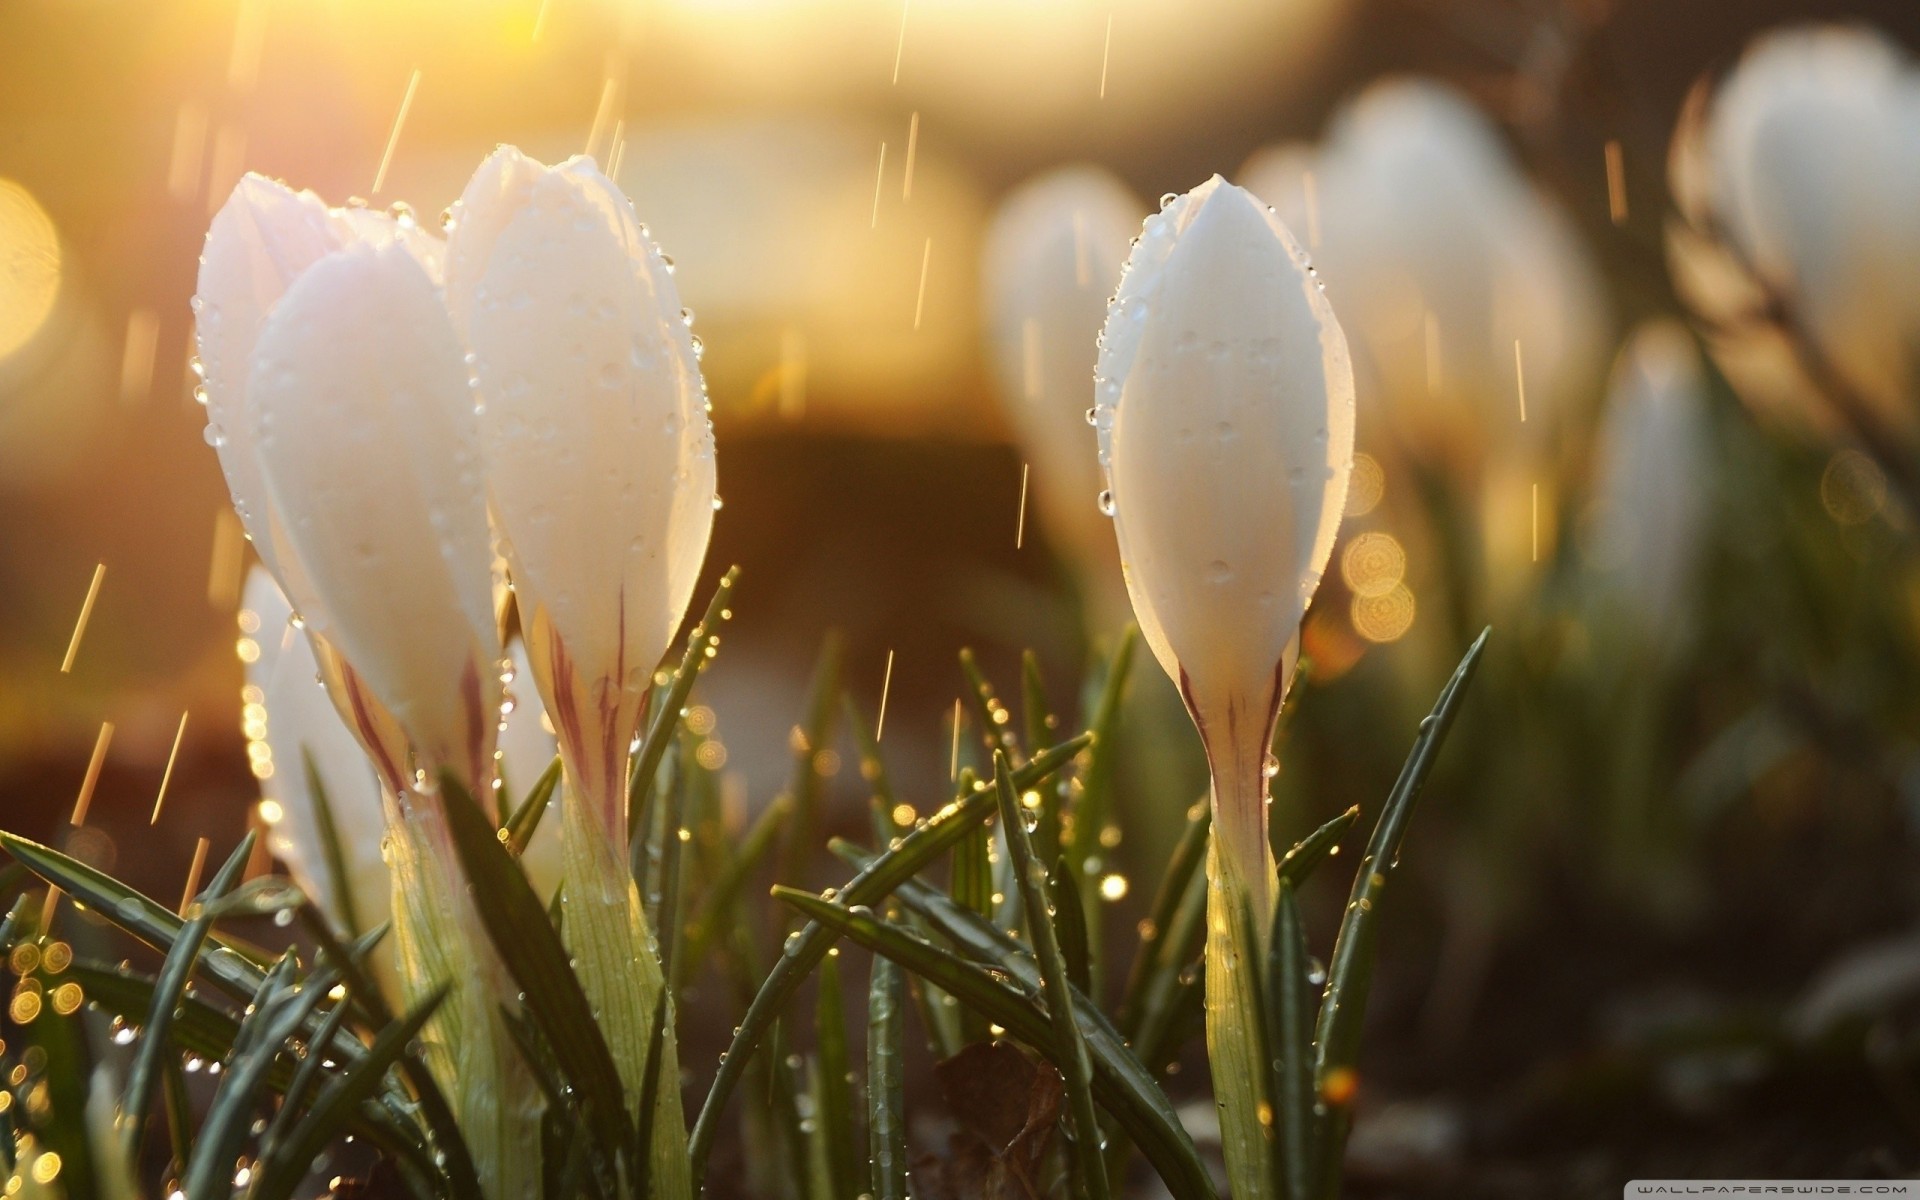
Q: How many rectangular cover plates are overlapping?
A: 0